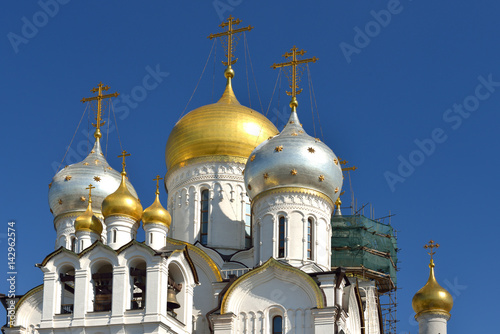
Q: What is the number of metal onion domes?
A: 7